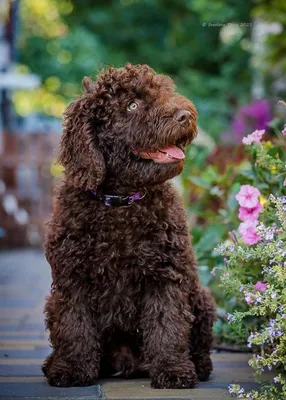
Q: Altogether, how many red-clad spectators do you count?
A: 0